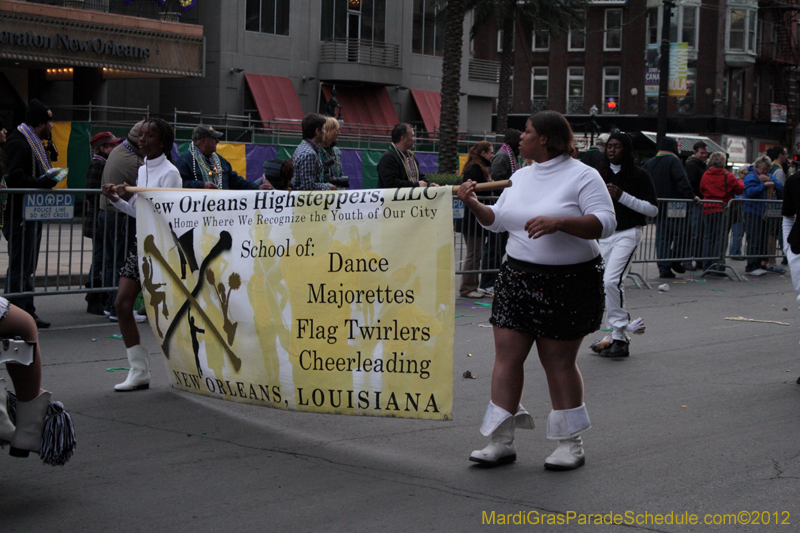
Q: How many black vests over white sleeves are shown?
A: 2